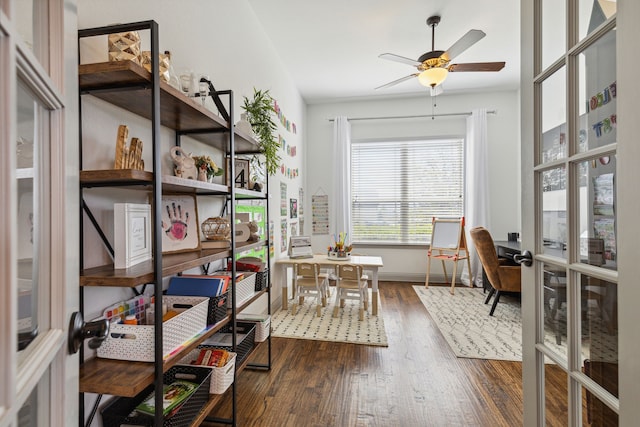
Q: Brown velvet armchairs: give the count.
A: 1